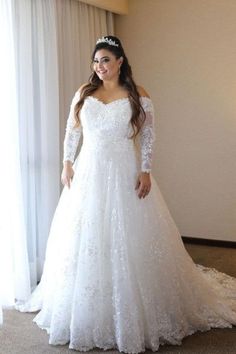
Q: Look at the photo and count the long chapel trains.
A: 1